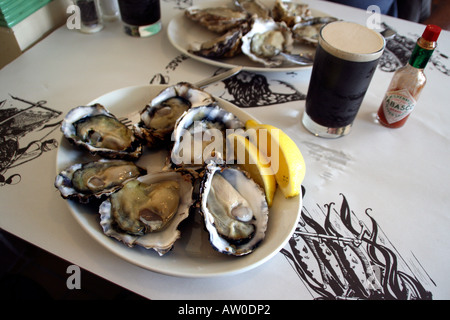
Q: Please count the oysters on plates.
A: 12